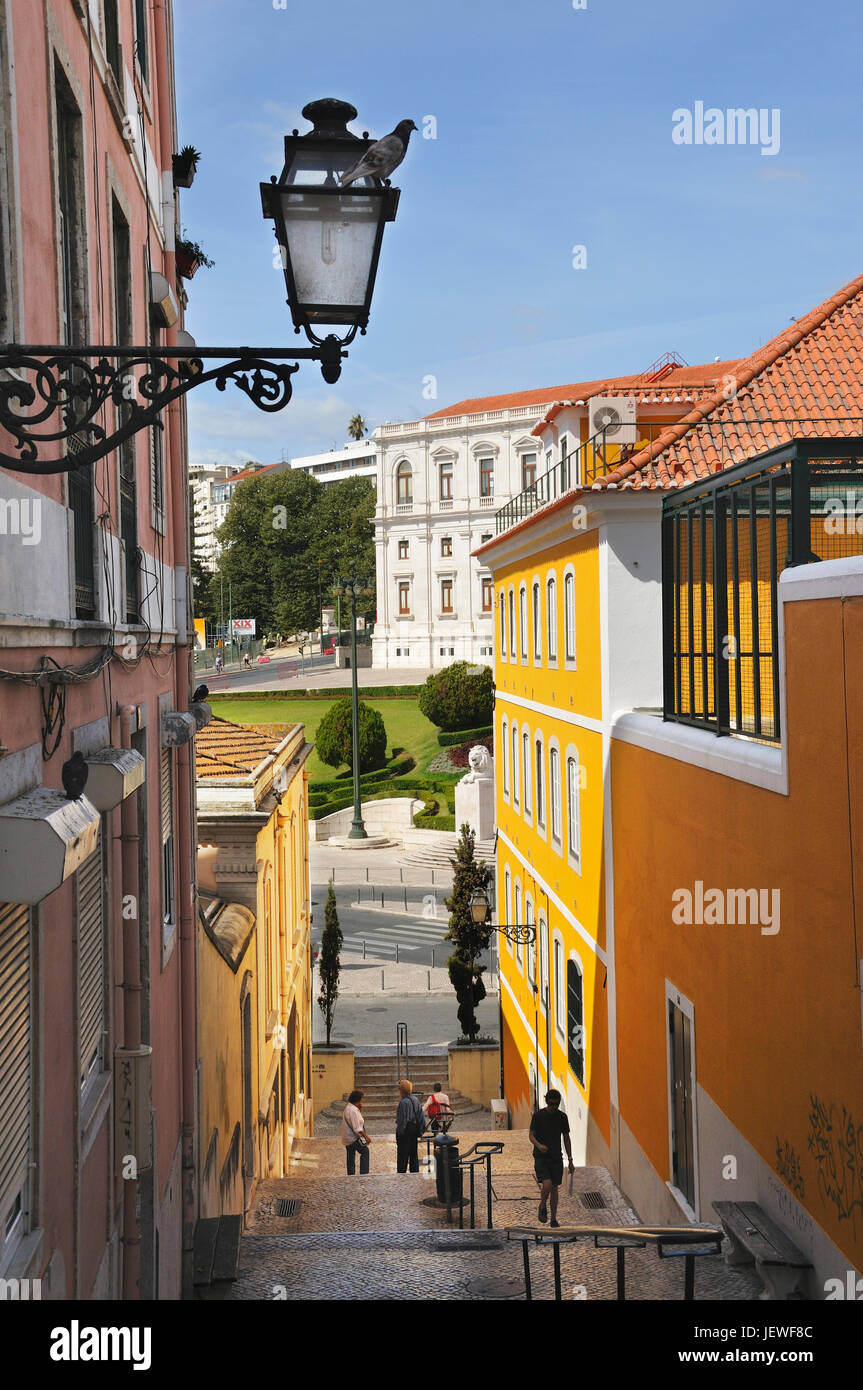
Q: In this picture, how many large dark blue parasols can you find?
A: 0